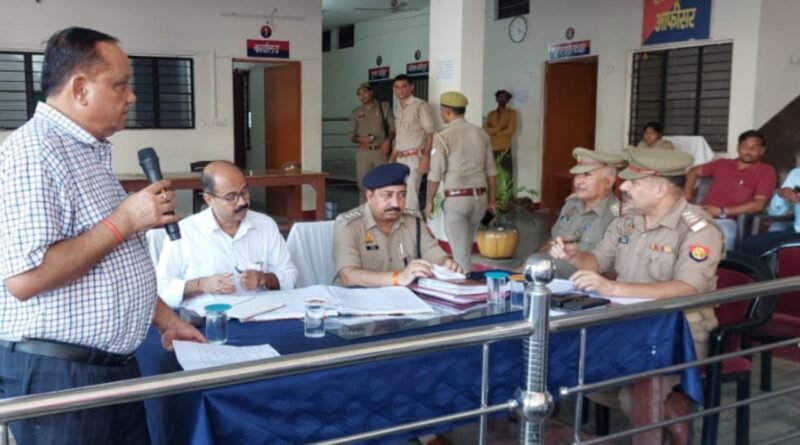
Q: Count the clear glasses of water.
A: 4